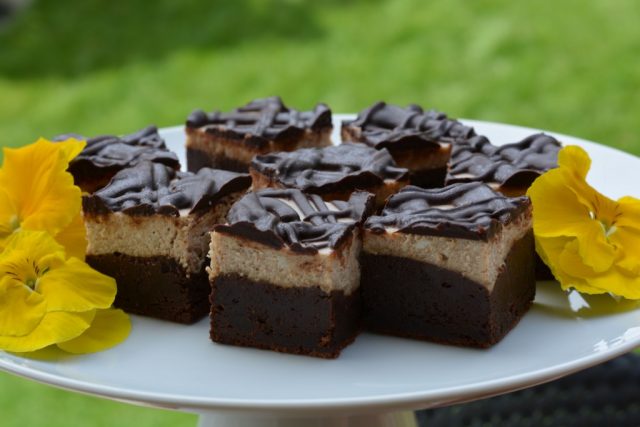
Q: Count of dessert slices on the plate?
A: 8